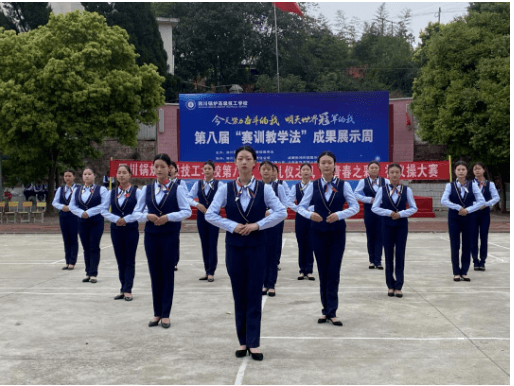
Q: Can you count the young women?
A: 15